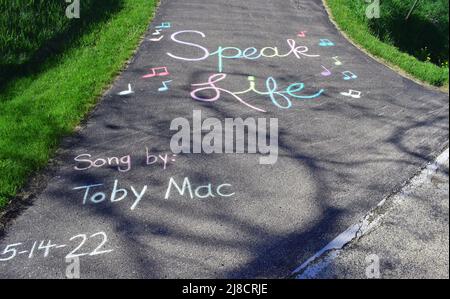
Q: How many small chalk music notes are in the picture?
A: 12